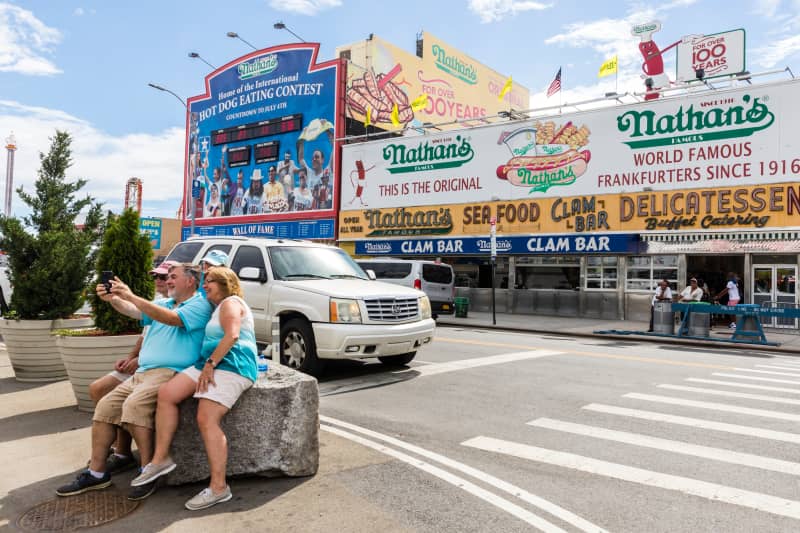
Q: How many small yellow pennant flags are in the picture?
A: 5